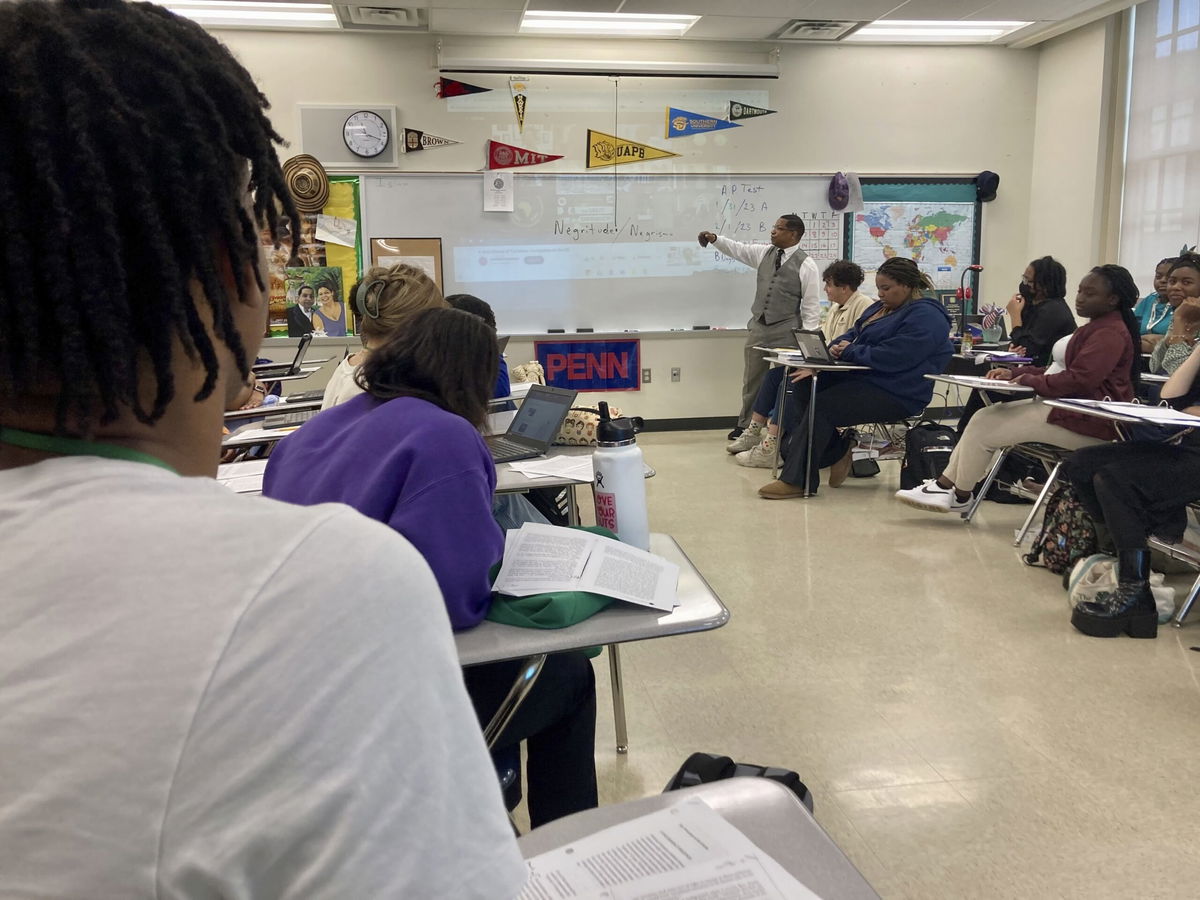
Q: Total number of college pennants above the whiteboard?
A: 7